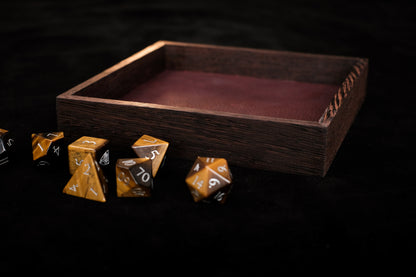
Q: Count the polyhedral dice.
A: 7